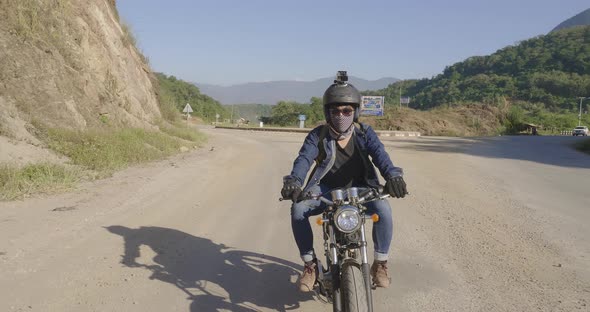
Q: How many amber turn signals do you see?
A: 2